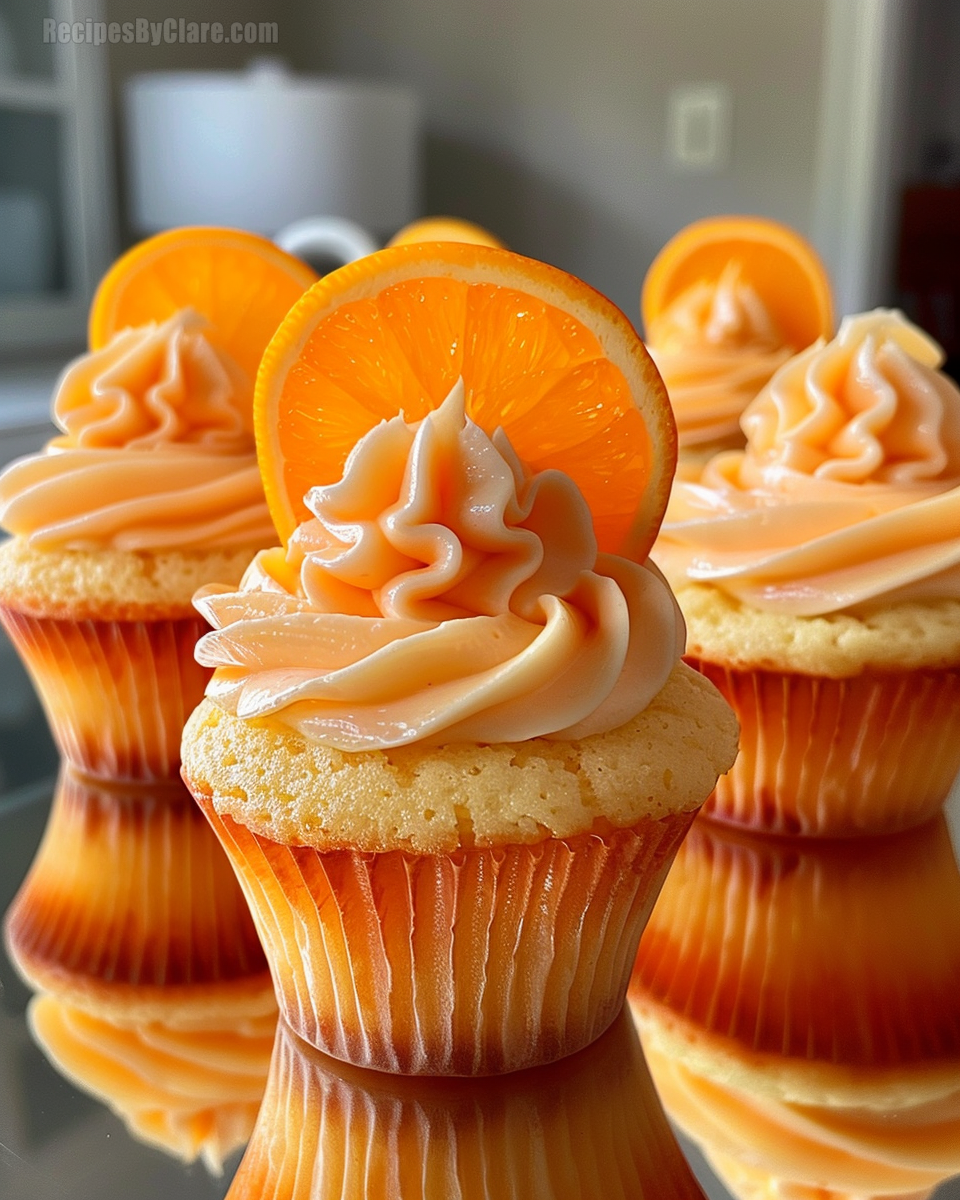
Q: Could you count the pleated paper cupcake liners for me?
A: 3